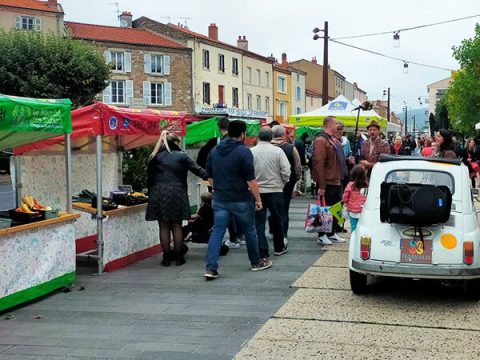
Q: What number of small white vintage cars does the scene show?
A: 1